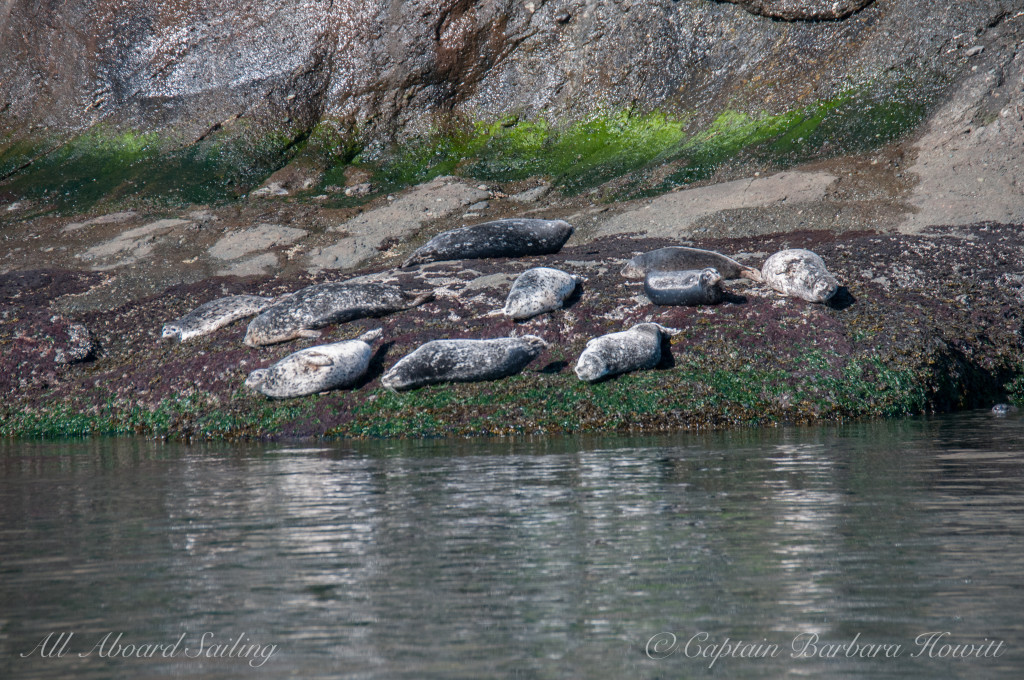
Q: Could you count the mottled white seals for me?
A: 5